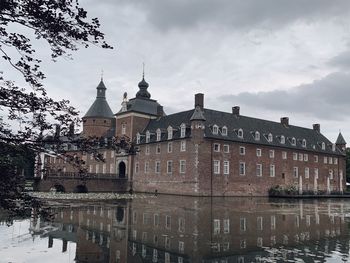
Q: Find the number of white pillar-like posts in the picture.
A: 4